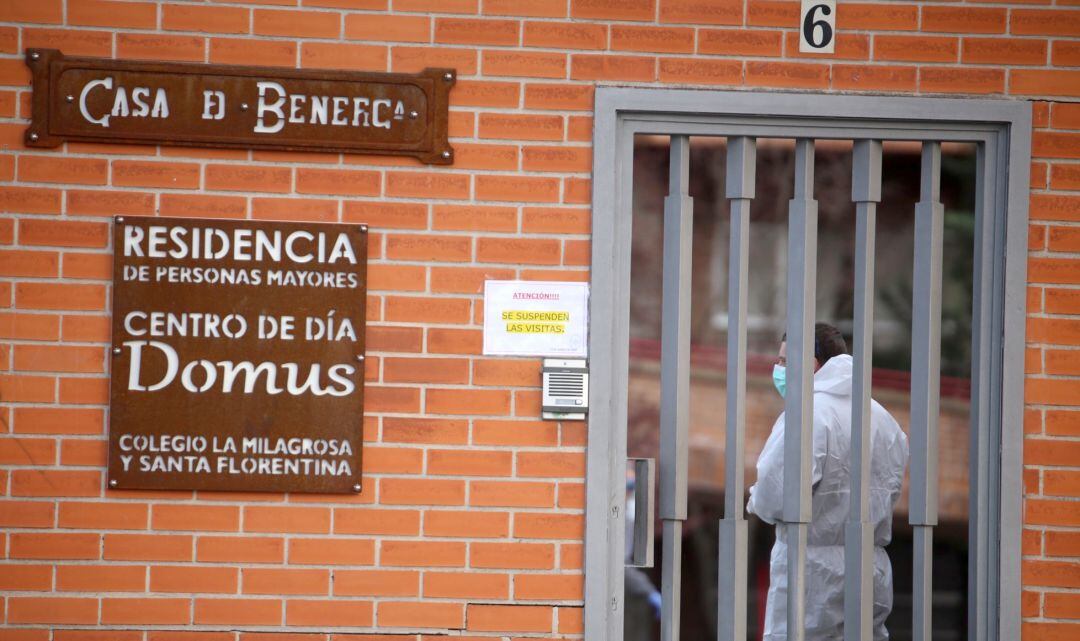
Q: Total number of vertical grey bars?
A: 5